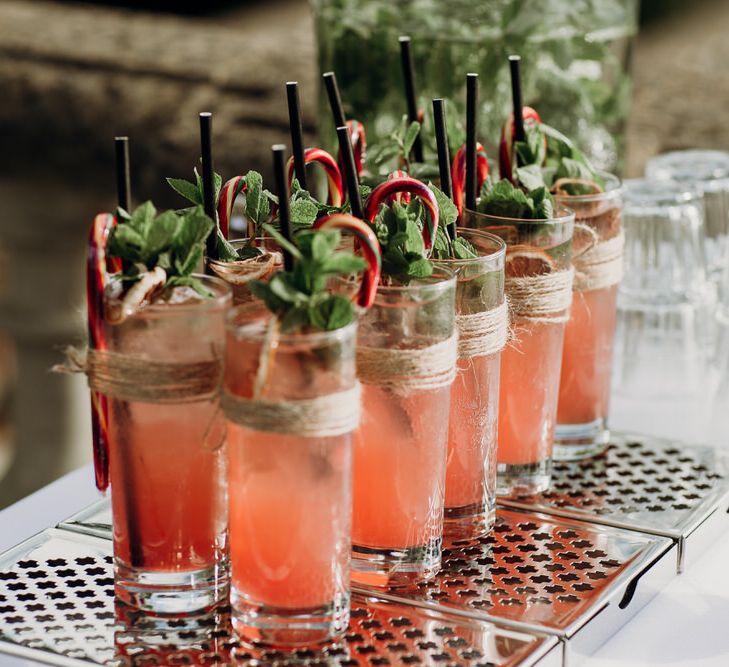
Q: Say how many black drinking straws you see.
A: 10